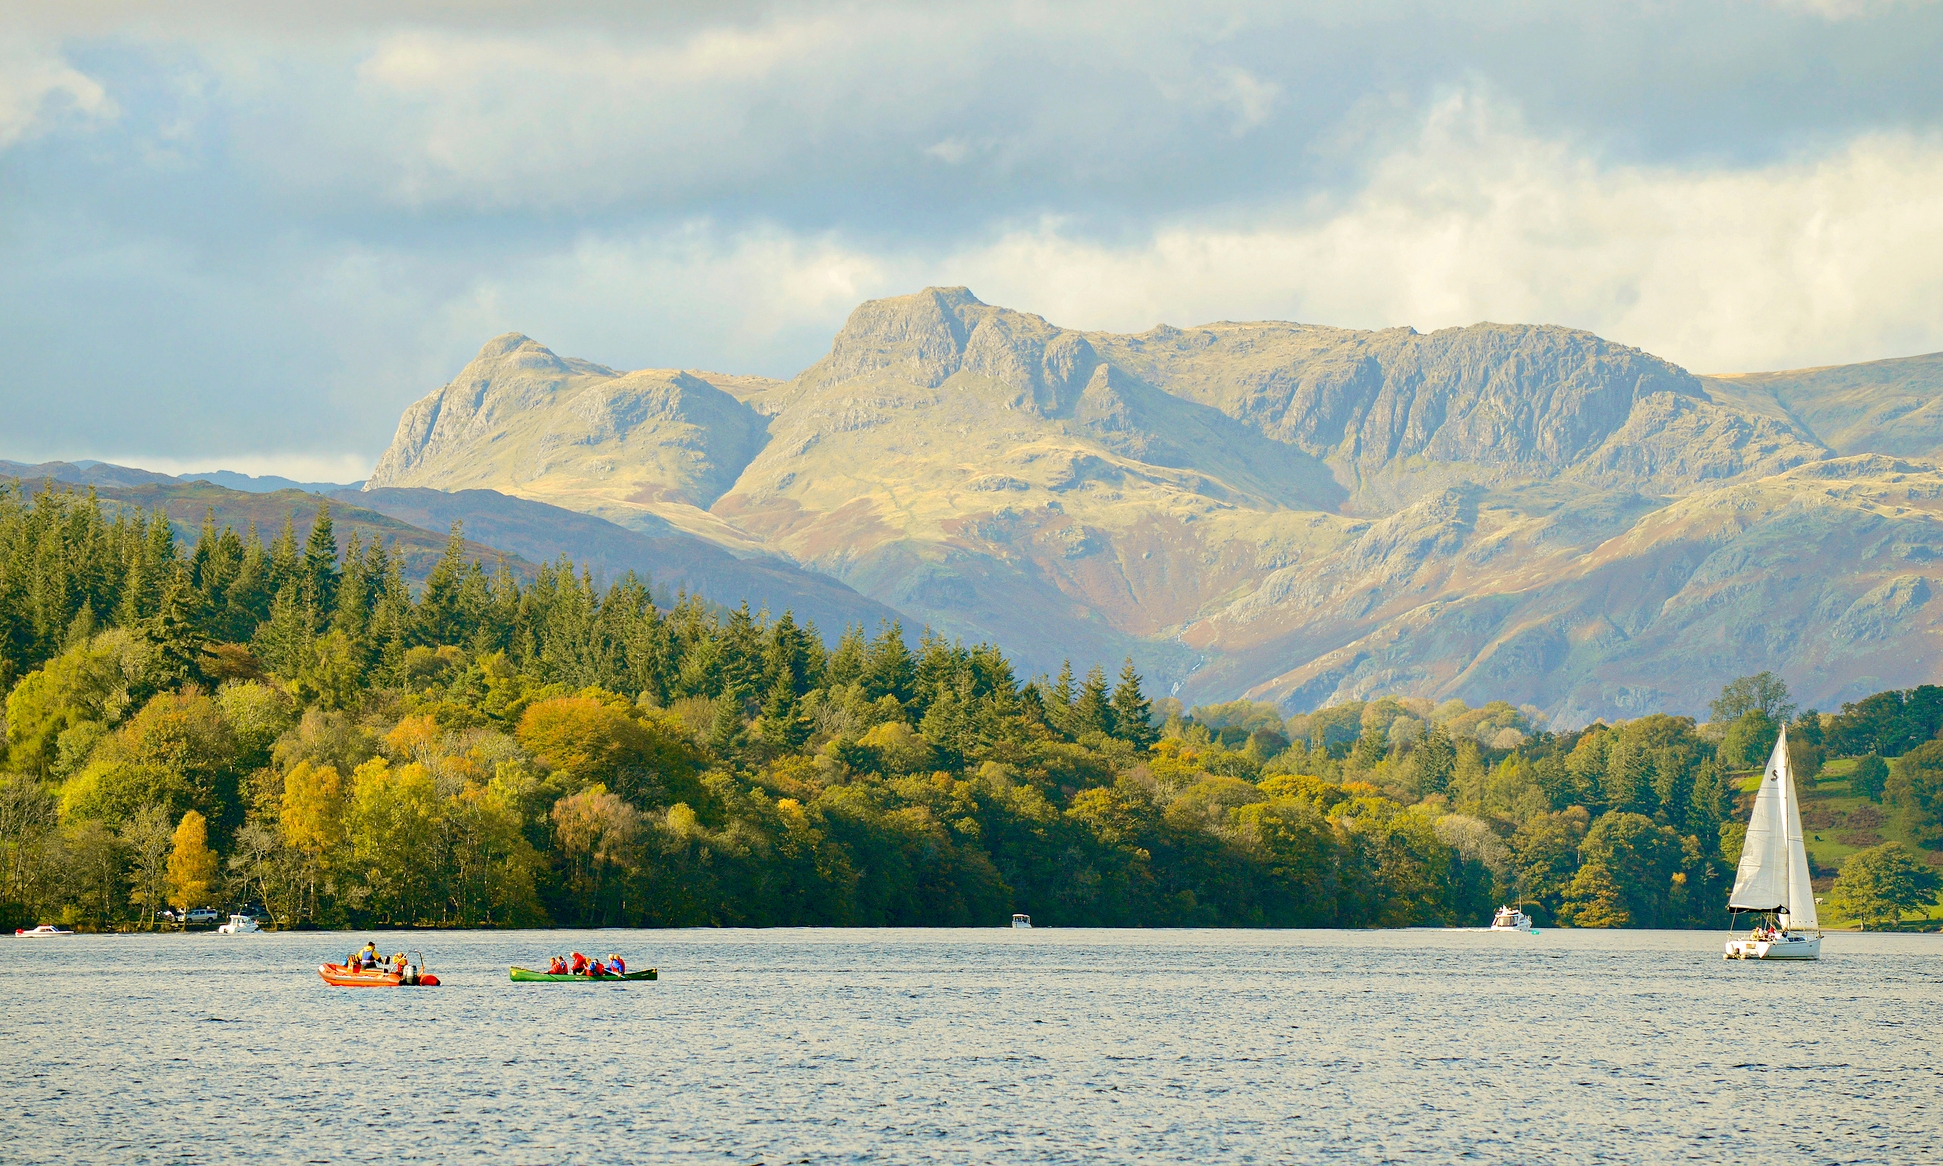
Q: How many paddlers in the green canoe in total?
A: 7